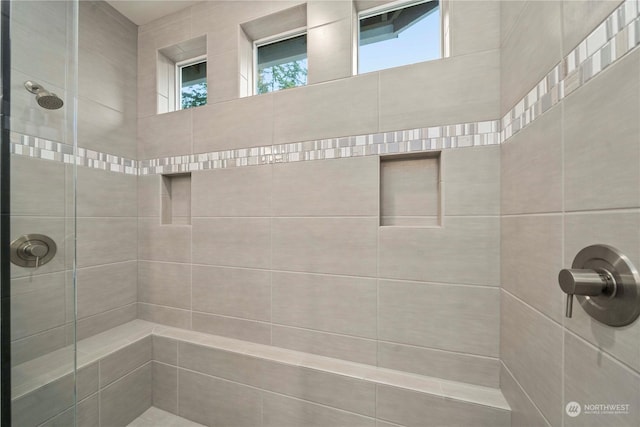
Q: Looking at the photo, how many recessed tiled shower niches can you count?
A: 2